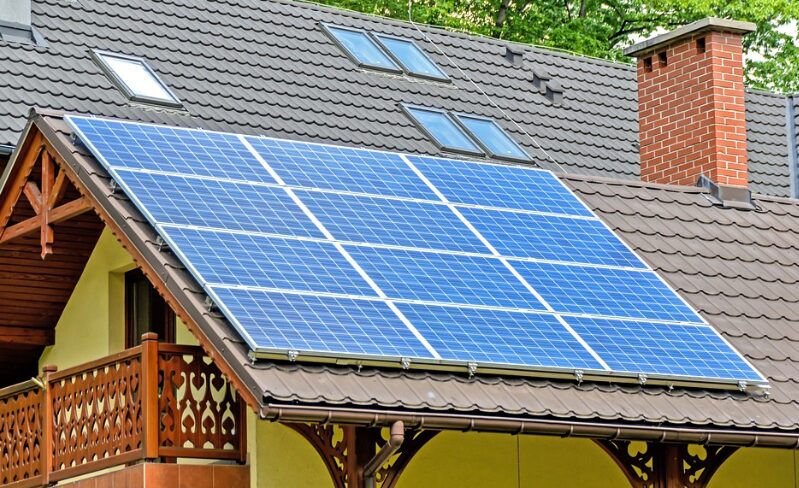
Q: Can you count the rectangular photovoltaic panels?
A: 12